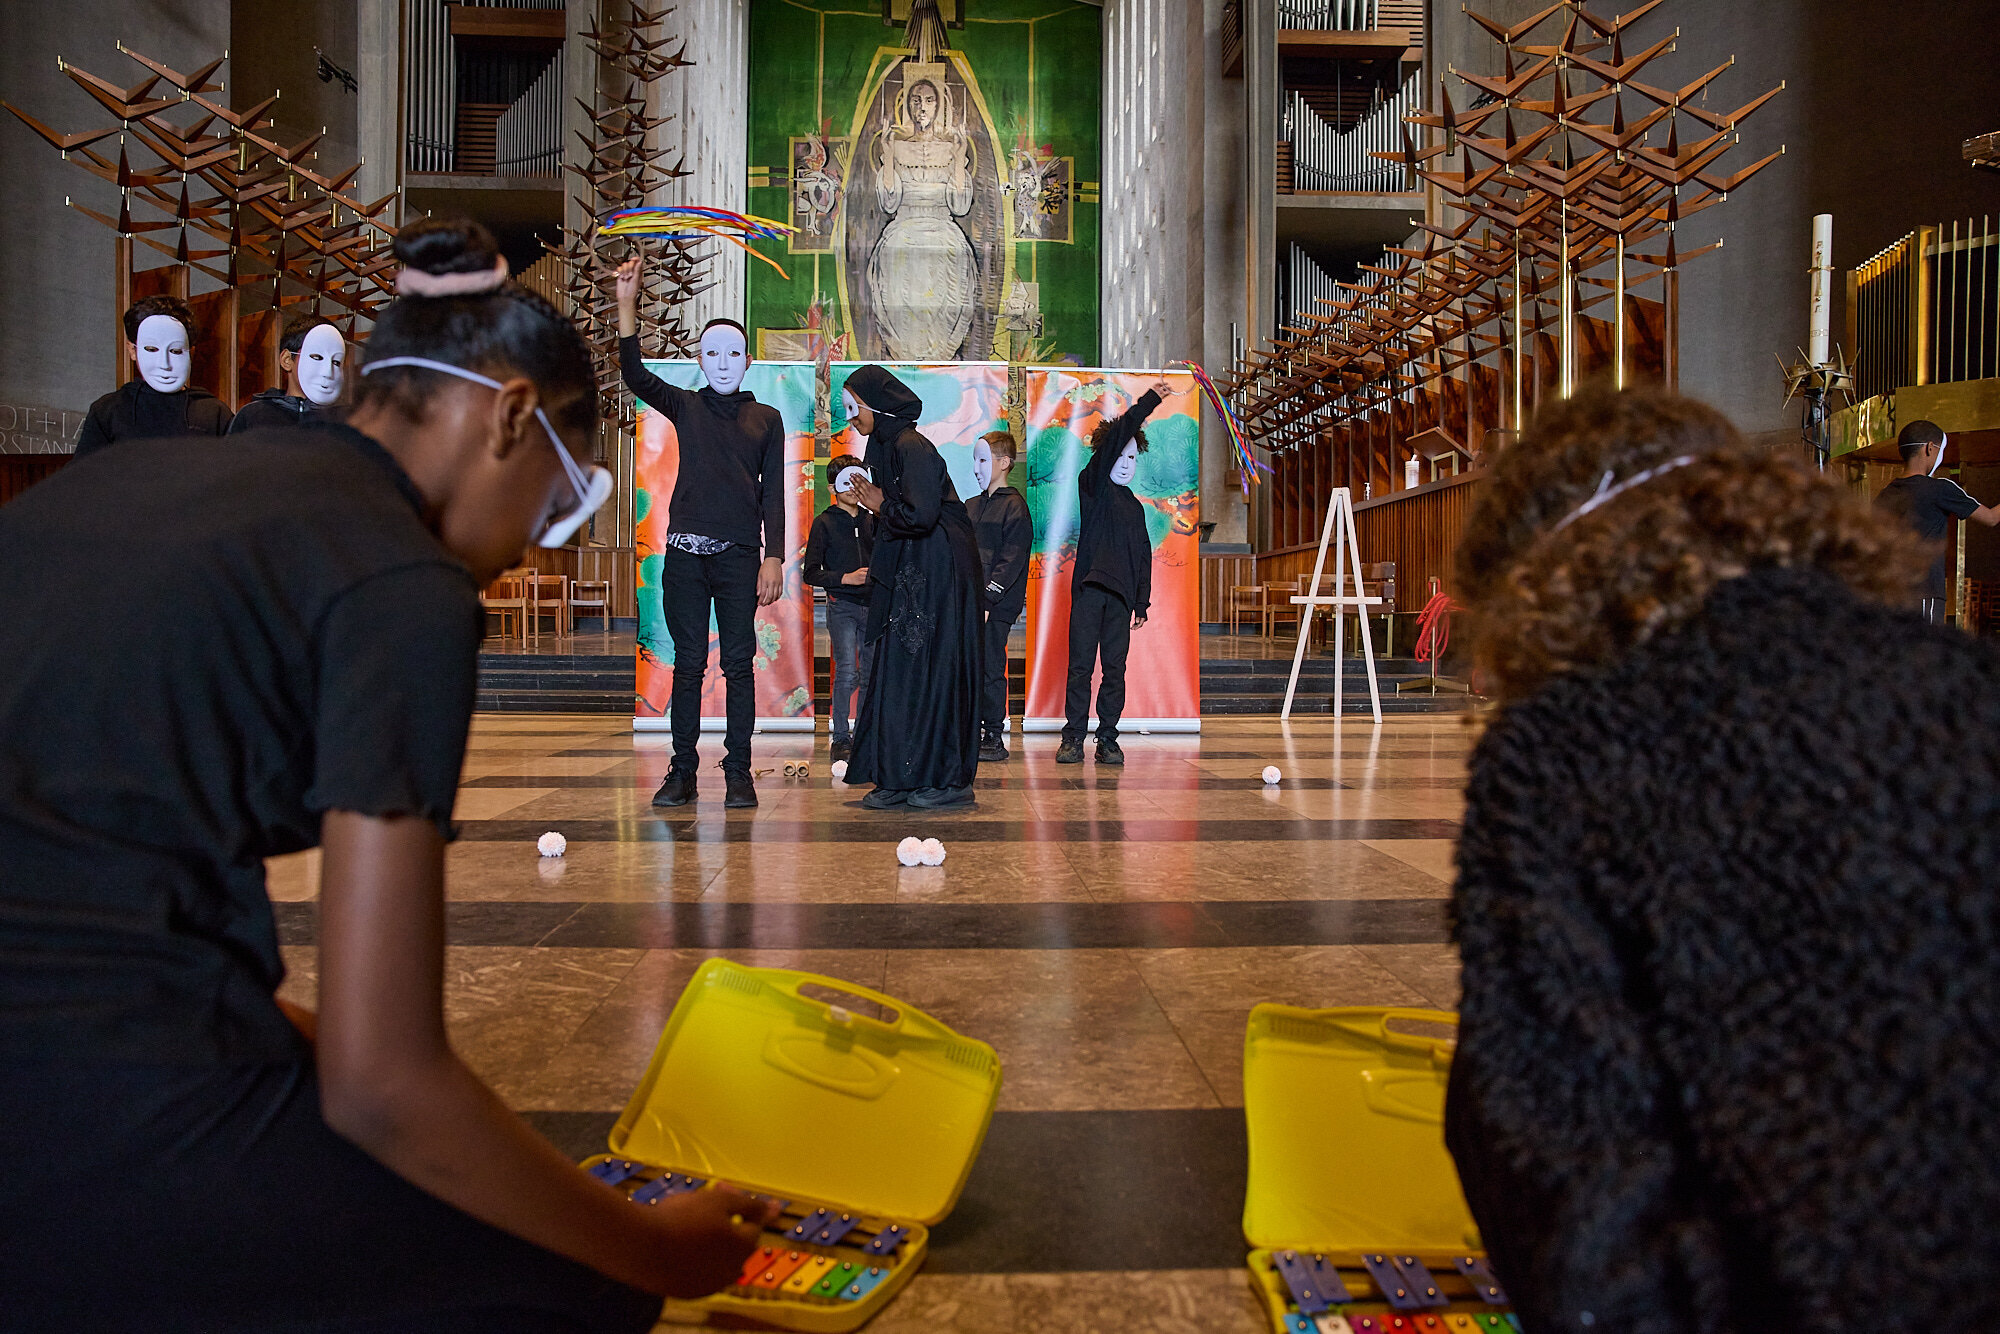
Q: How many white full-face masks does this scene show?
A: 6